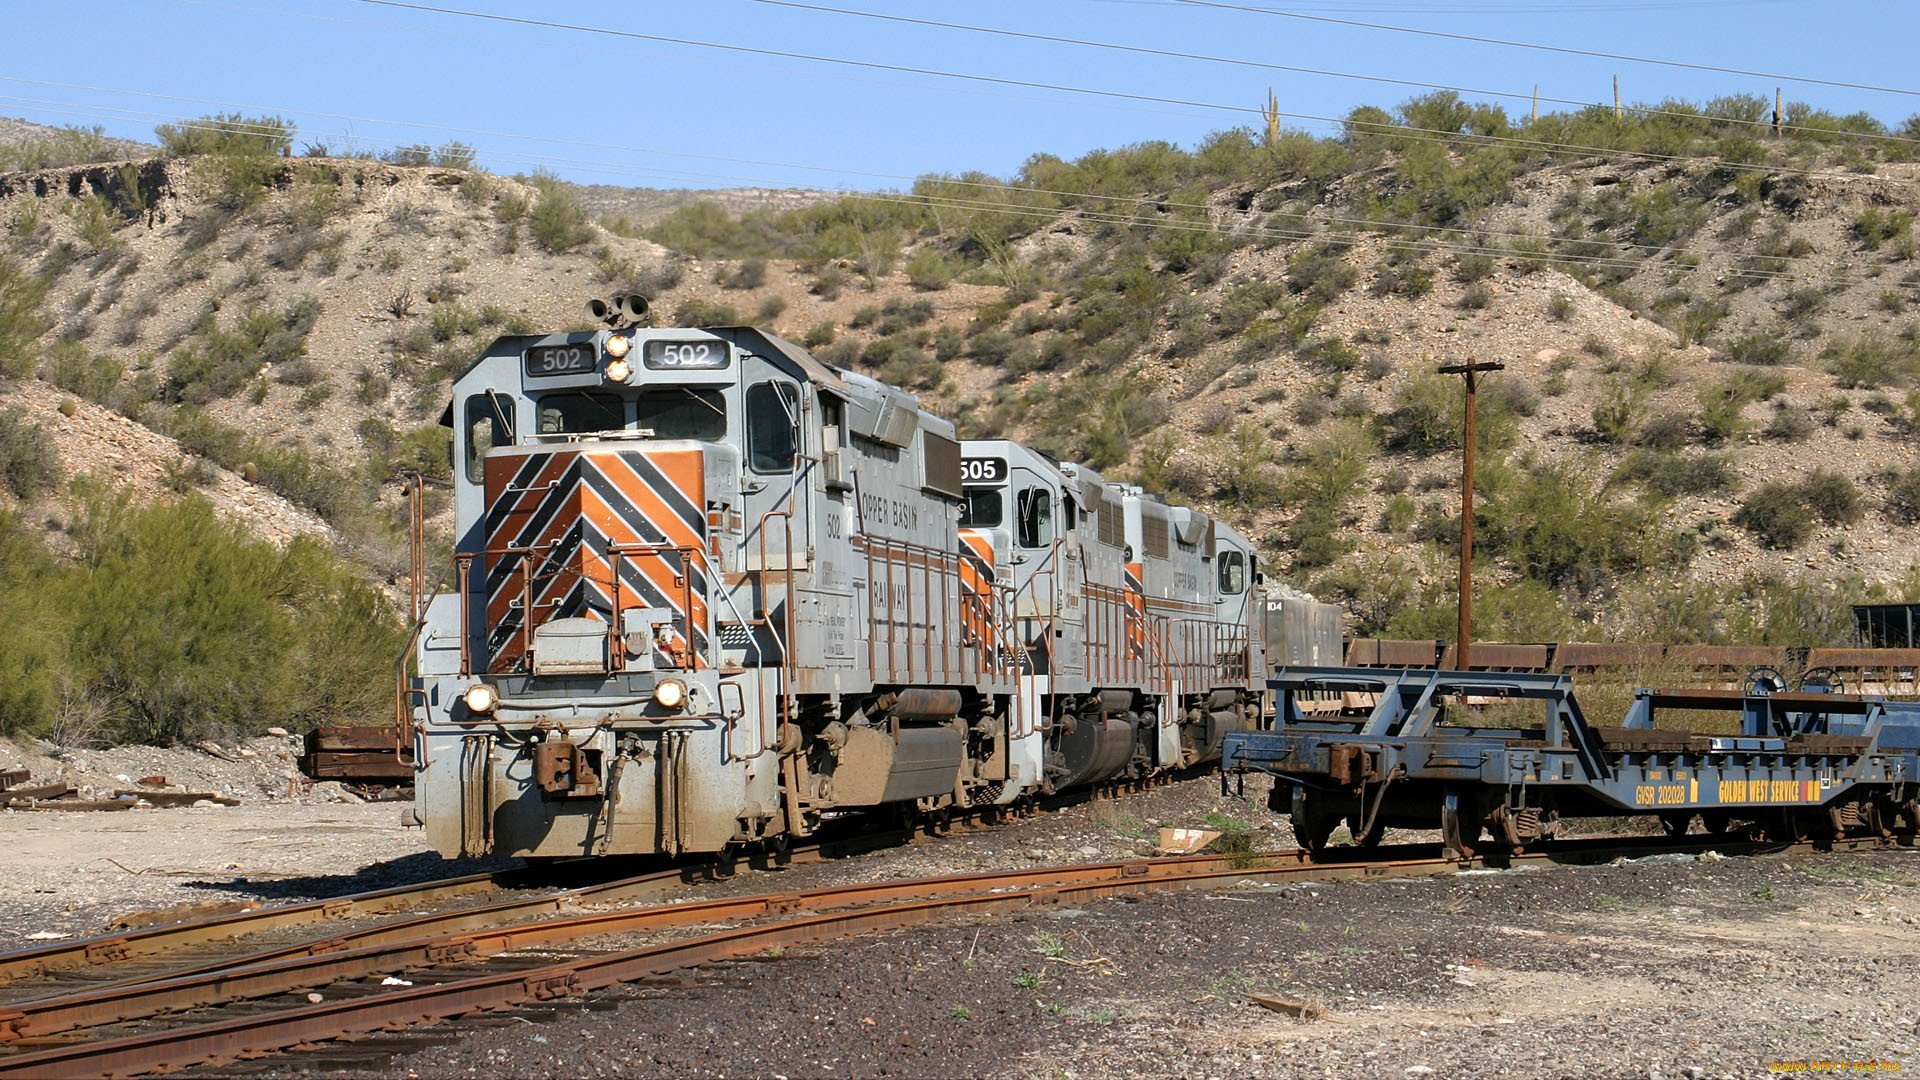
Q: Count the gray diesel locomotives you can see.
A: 3